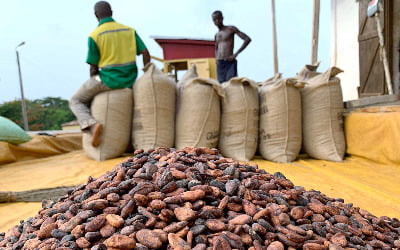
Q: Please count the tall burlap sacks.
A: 6